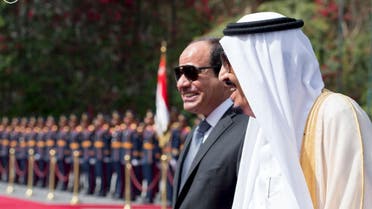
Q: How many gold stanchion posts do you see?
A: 6